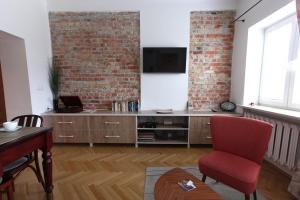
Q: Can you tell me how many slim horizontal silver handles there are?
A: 6